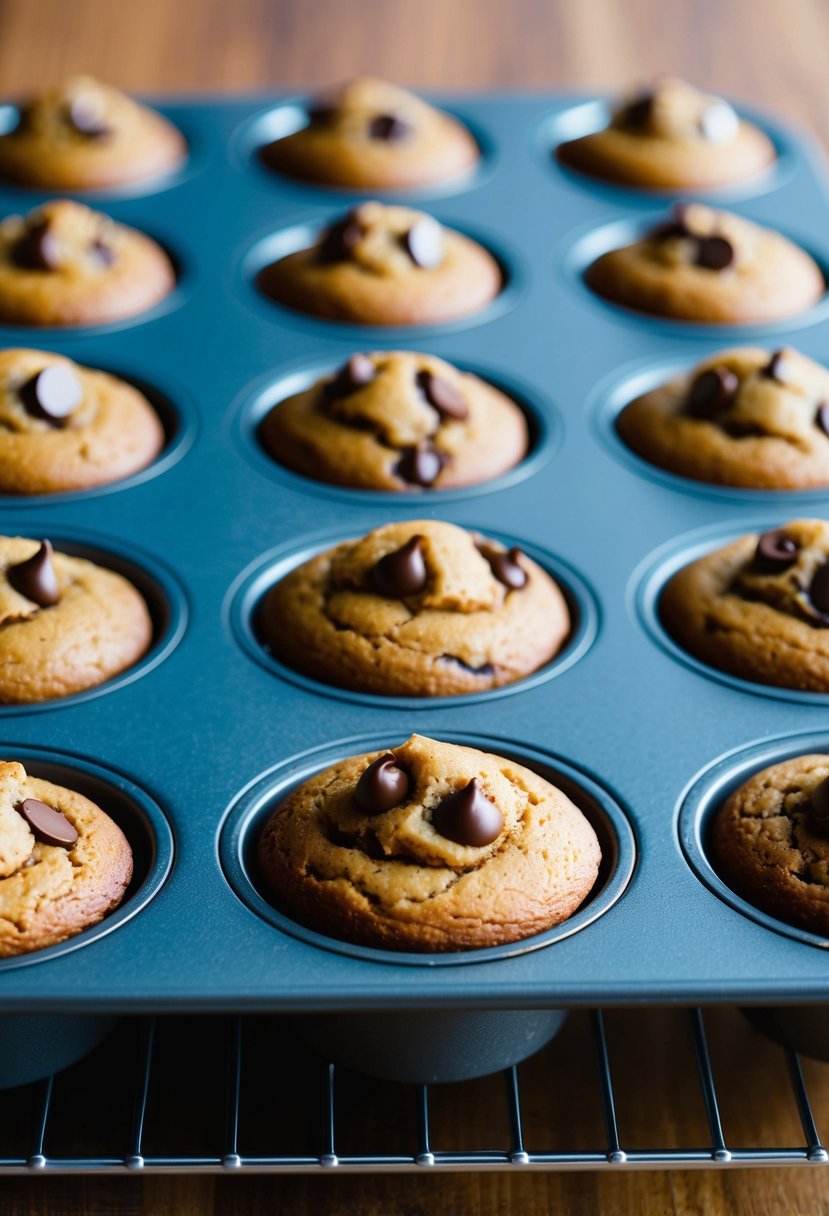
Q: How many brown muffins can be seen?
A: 15